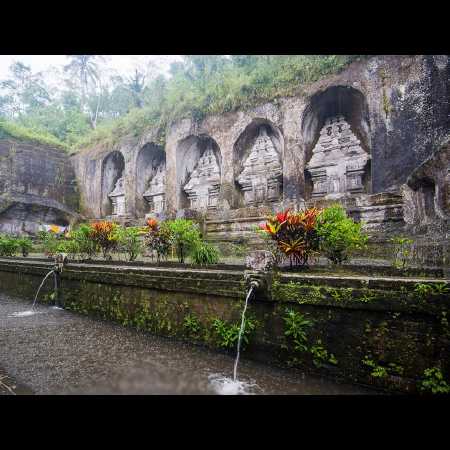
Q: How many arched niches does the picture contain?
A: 5